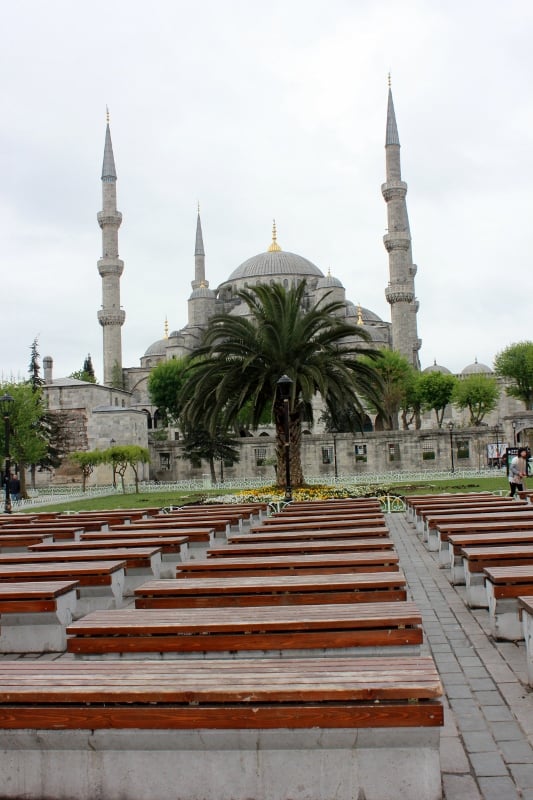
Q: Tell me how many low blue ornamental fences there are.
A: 0